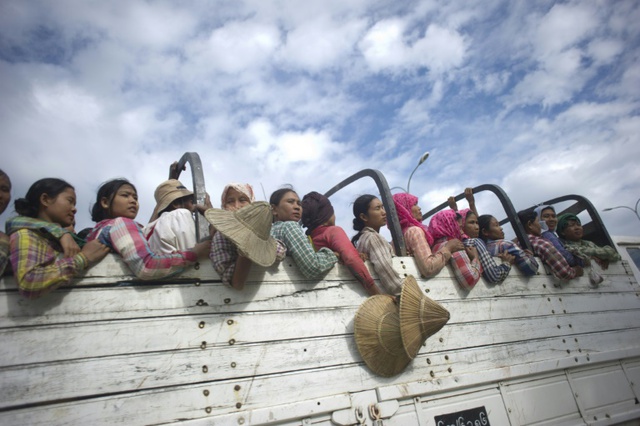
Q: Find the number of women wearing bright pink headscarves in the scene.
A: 3